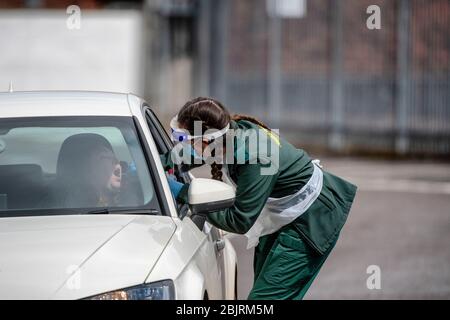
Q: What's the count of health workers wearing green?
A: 1